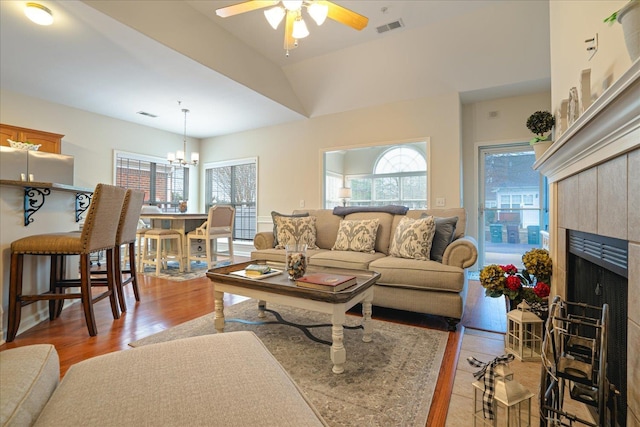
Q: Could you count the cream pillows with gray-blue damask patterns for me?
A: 3